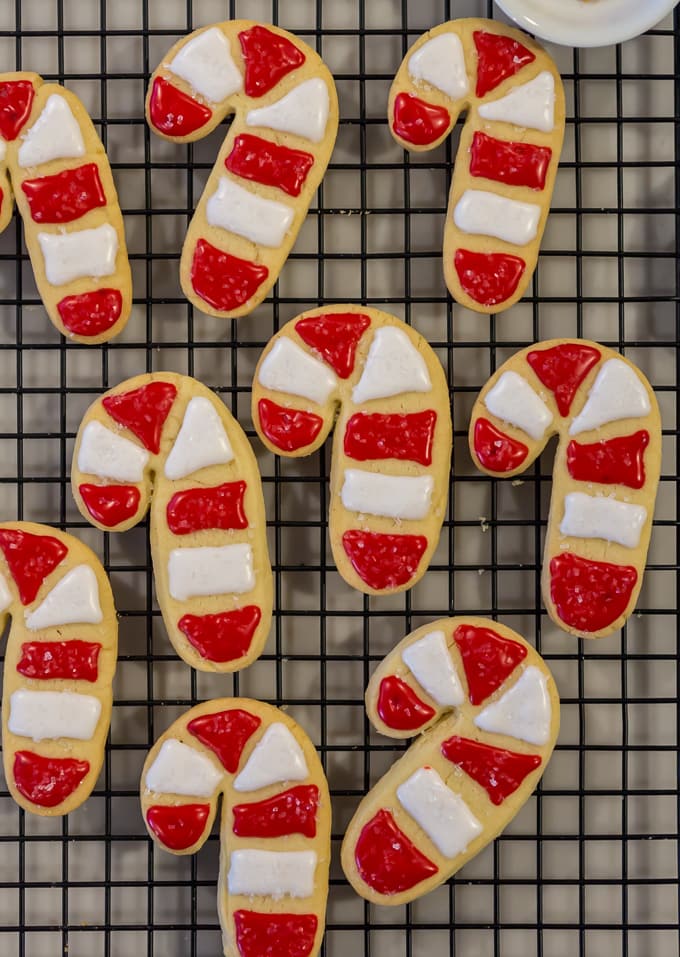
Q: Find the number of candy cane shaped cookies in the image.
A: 9